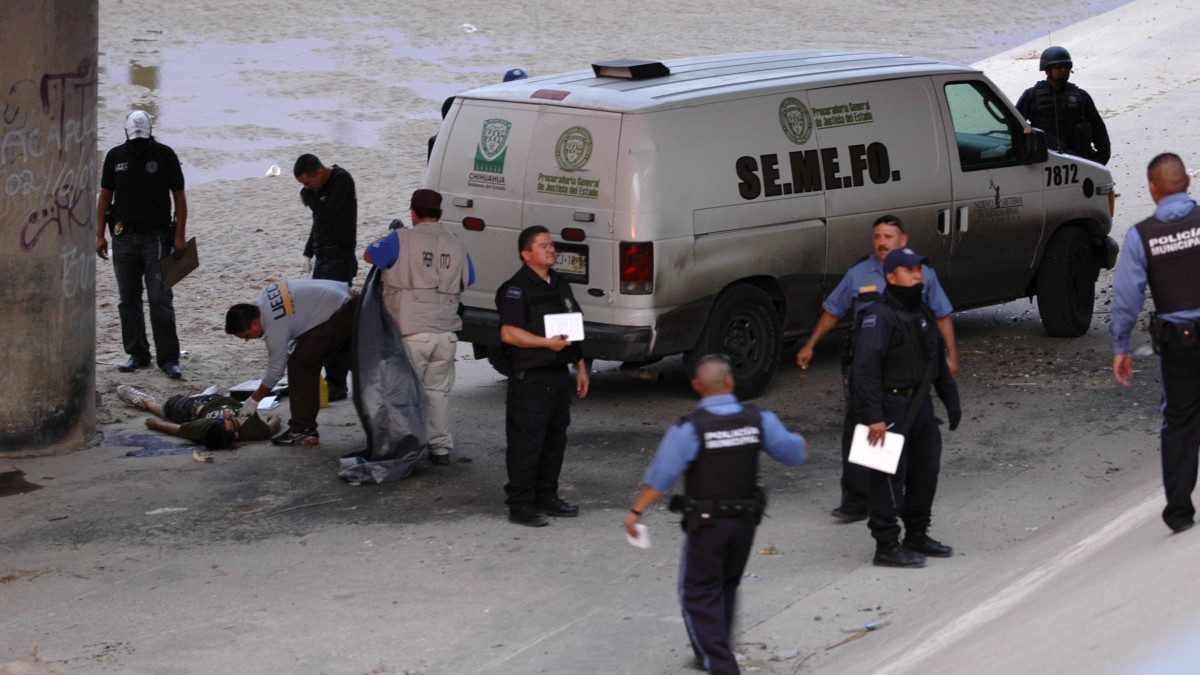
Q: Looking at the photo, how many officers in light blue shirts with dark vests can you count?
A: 3